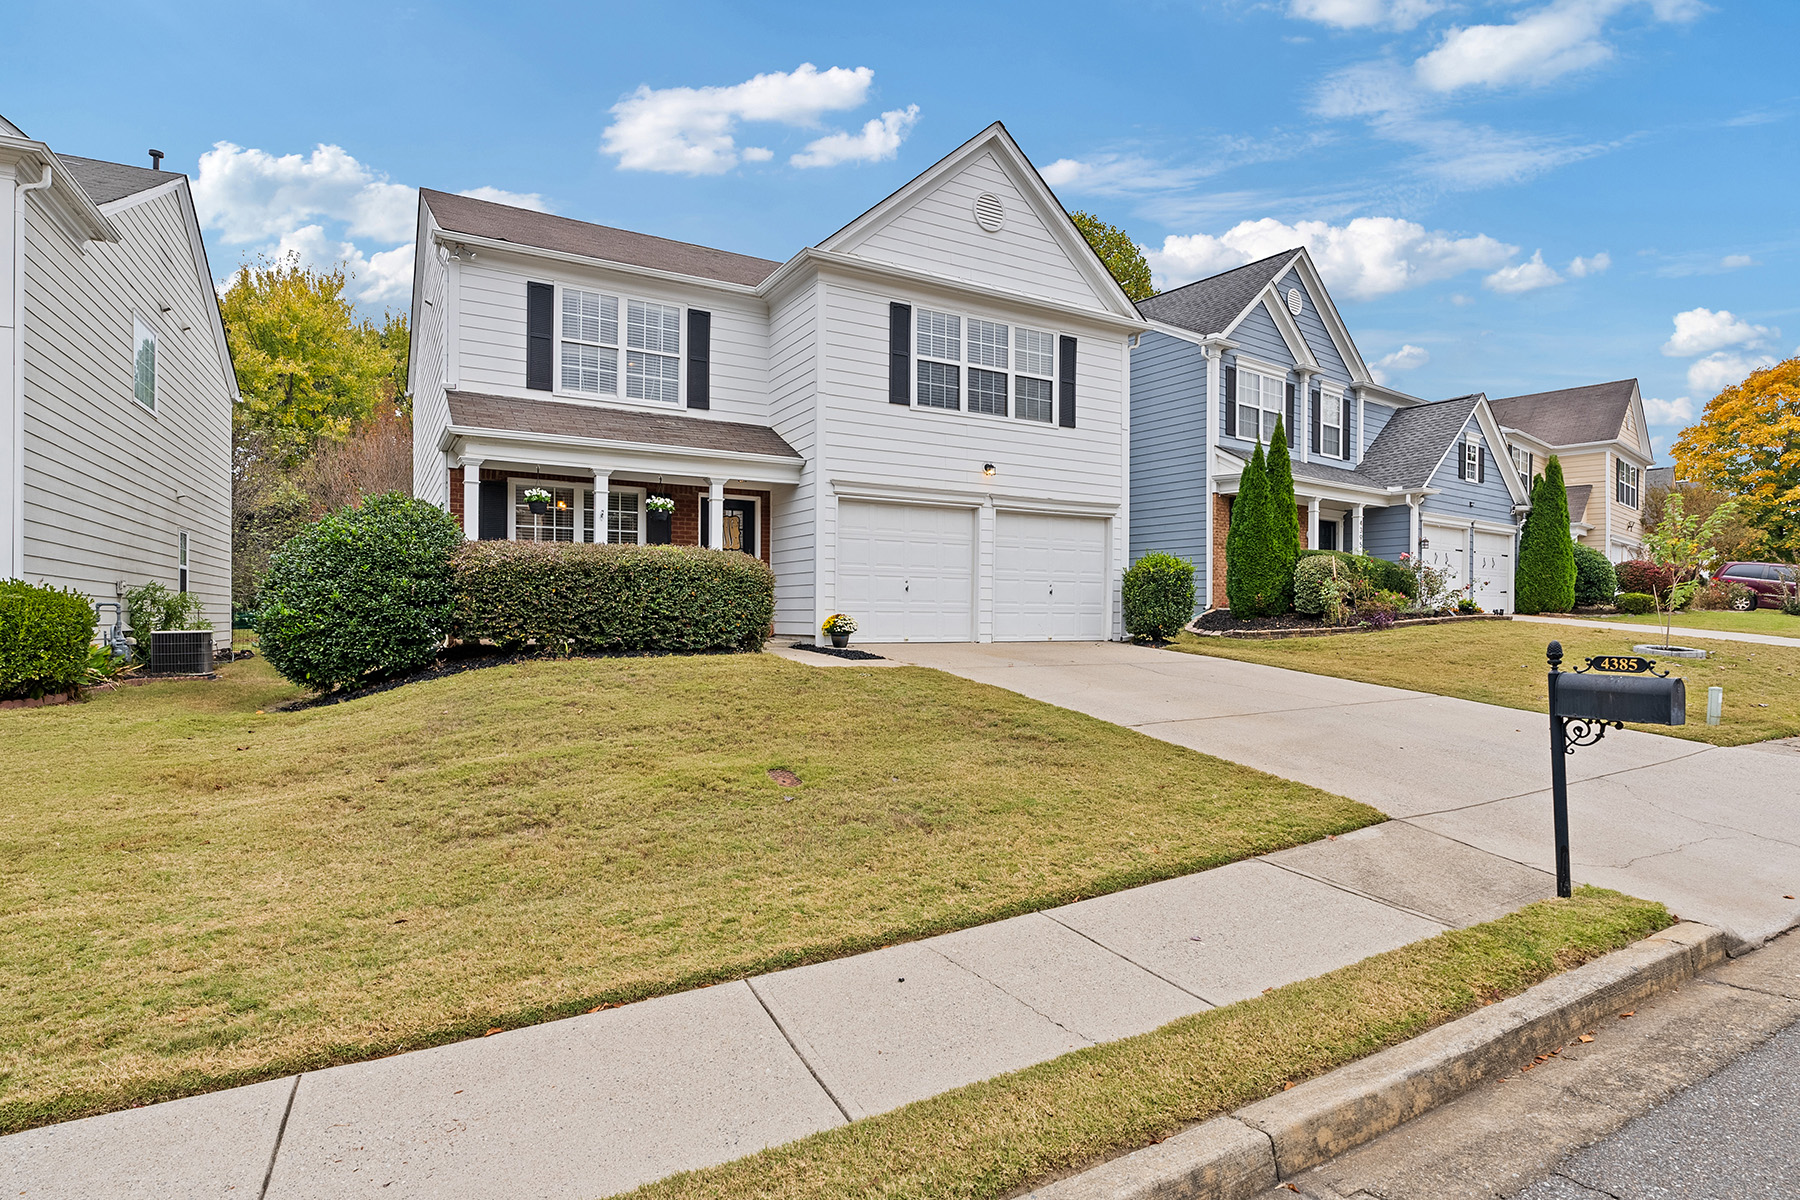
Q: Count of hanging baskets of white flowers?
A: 2